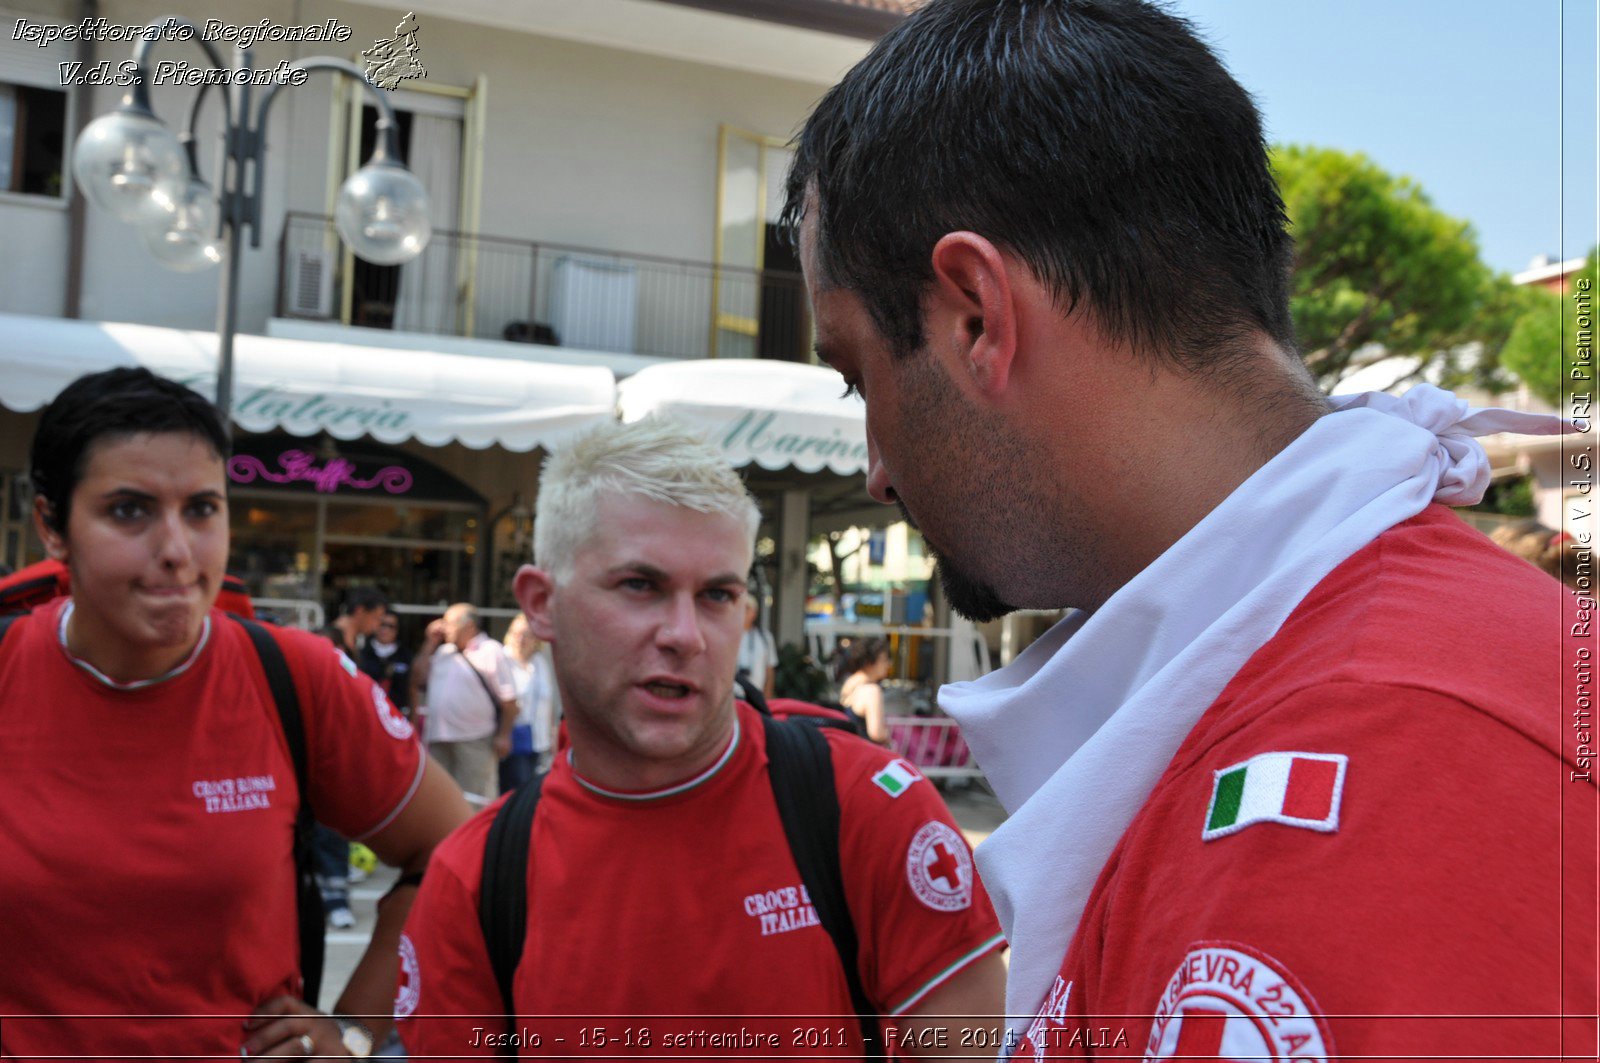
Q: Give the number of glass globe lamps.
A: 3